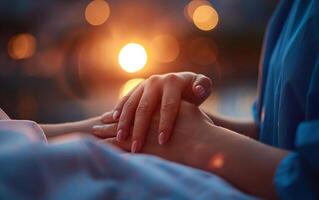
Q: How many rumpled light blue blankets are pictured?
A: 1